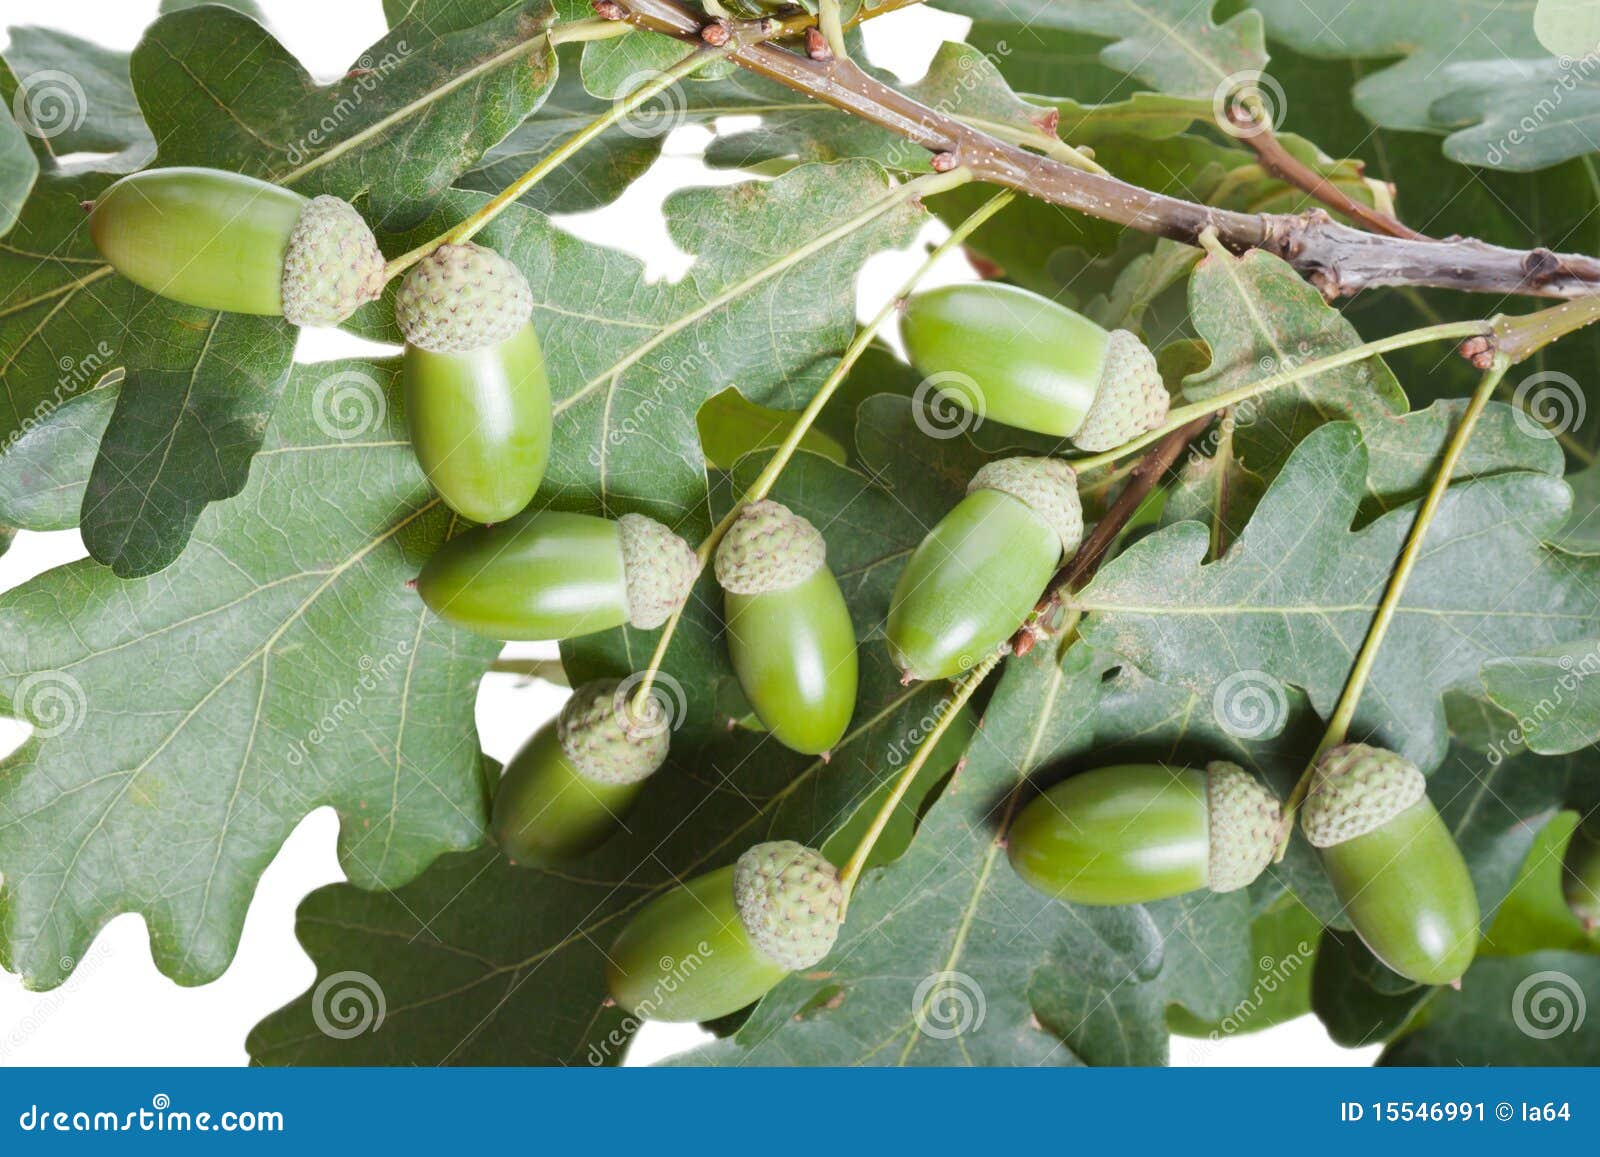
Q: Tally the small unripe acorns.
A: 10